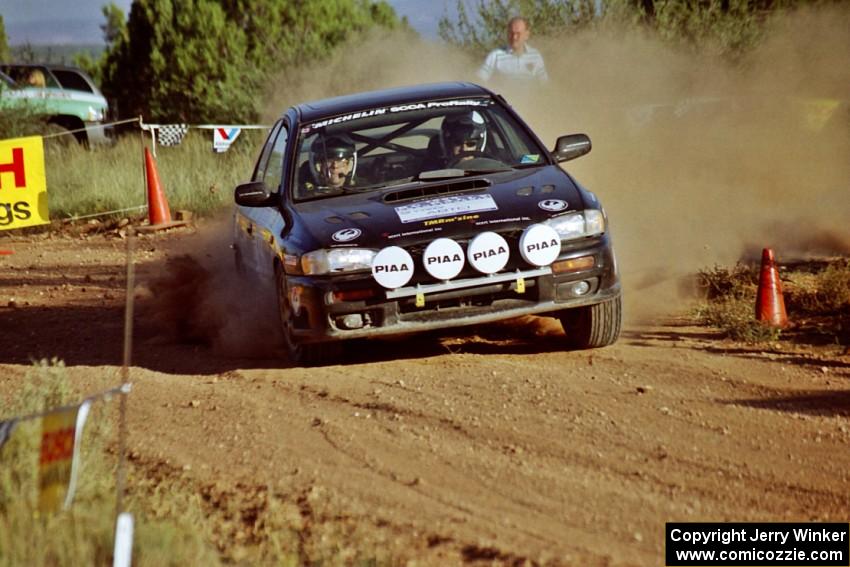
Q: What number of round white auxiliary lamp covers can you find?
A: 4